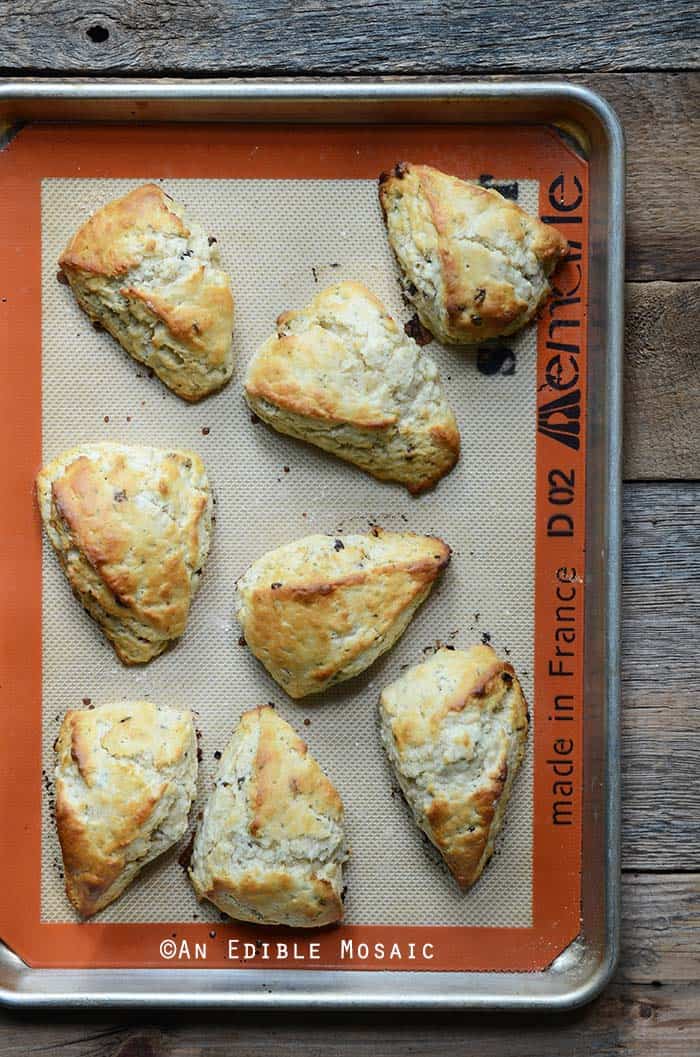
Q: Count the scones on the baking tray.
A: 8